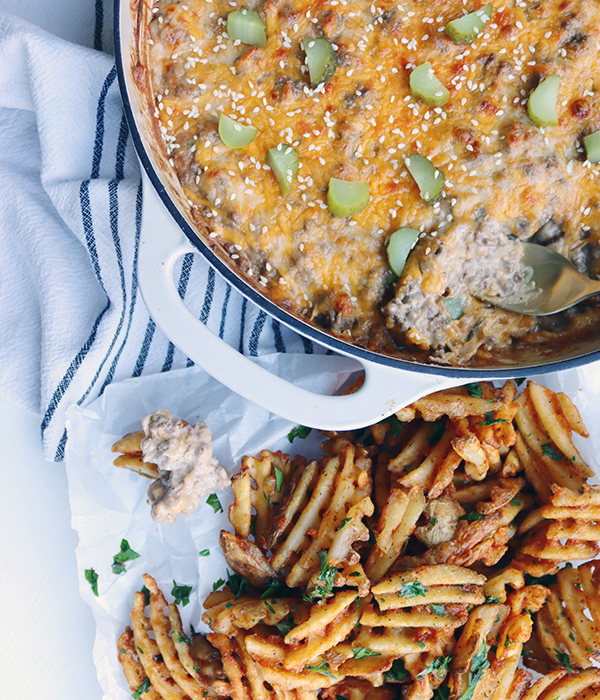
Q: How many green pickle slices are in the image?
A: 11